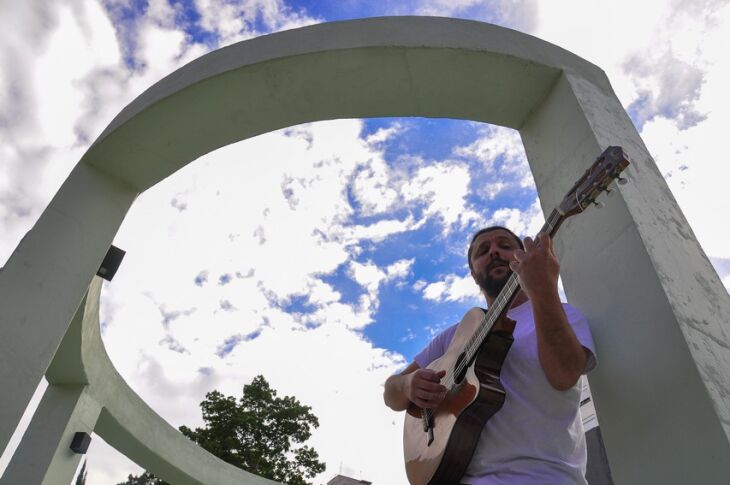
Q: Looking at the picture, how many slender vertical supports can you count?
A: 3